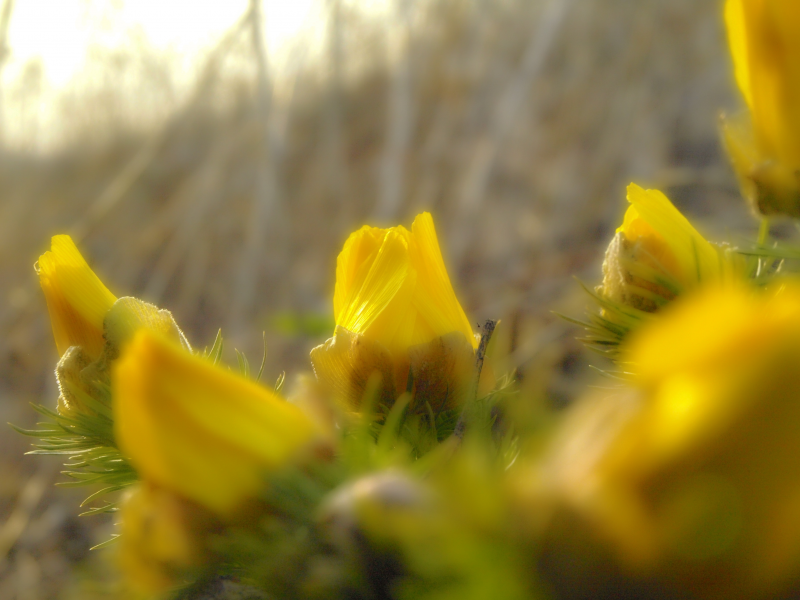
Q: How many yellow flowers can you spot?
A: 6